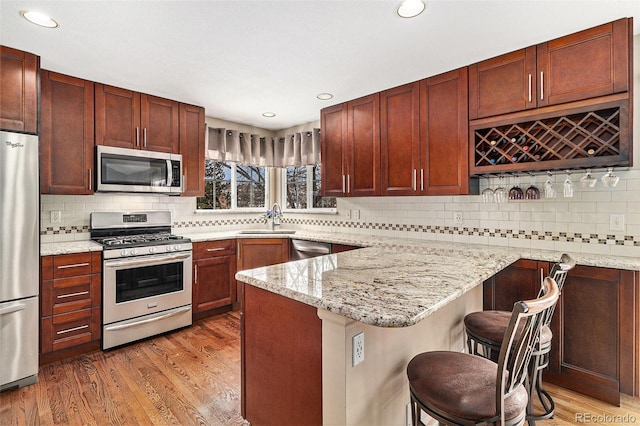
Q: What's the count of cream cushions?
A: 0